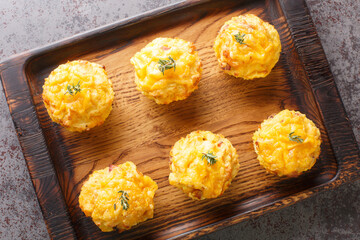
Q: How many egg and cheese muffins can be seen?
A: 6